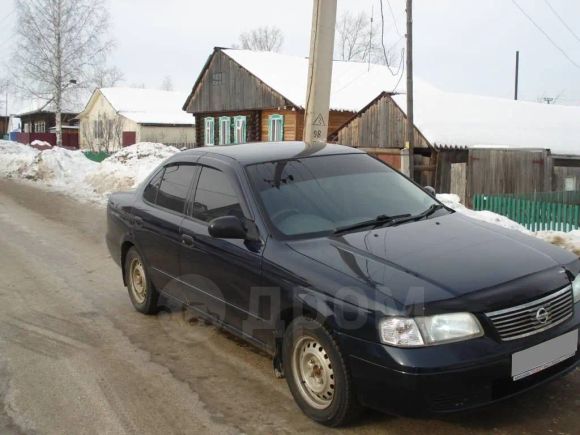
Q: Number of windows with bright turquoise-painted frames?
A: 4